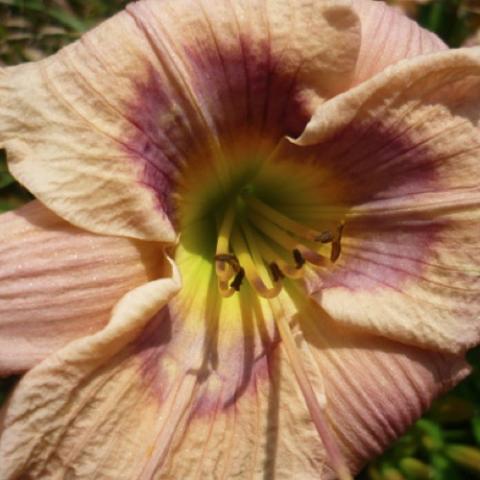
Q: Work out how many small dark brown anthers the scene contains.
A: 6